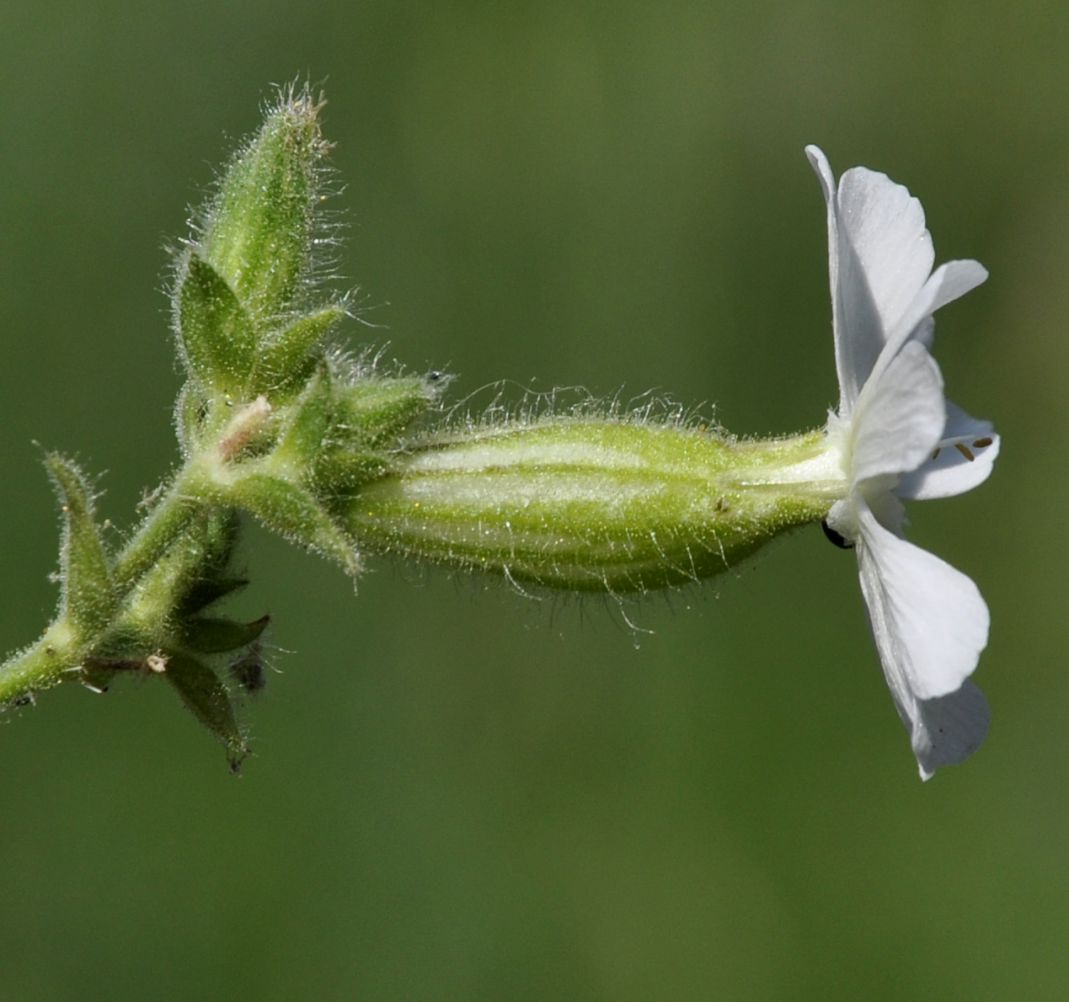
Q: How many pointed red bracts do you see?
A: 0